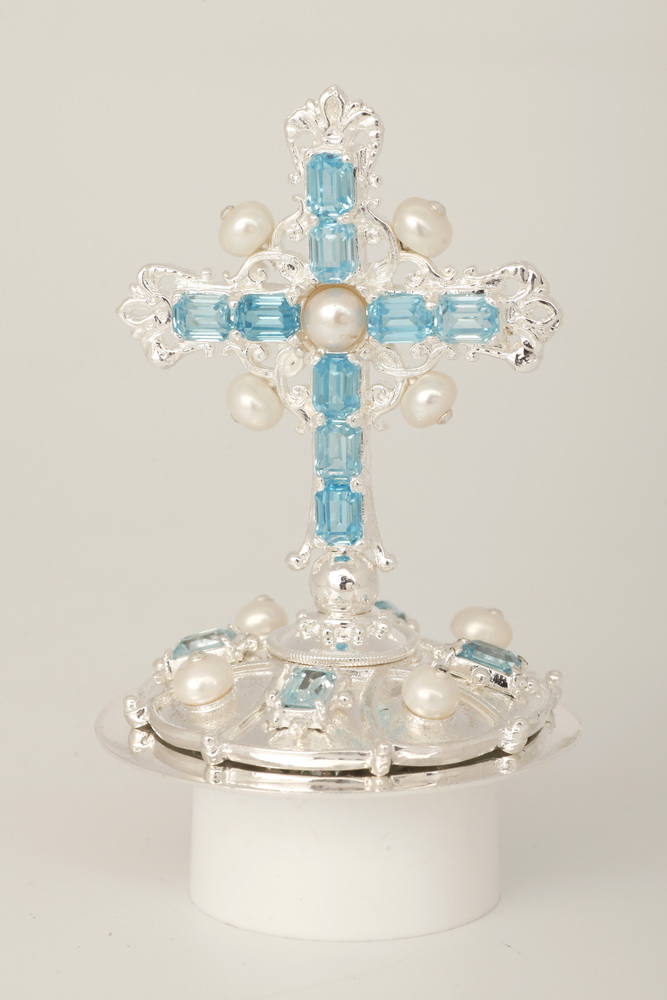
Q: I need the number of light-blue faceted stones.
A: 13